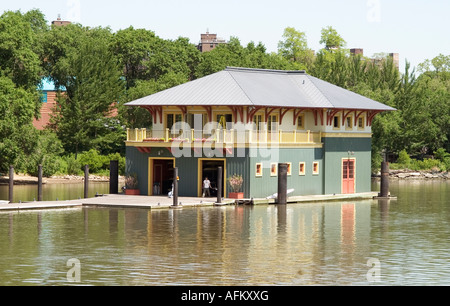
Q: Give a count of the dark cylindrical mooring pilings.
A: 8